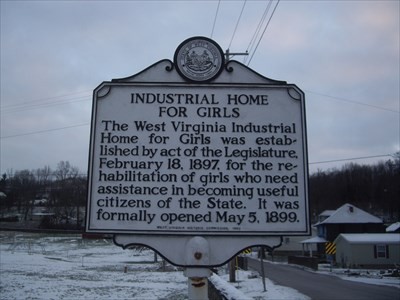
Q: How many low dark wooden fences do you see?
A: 1